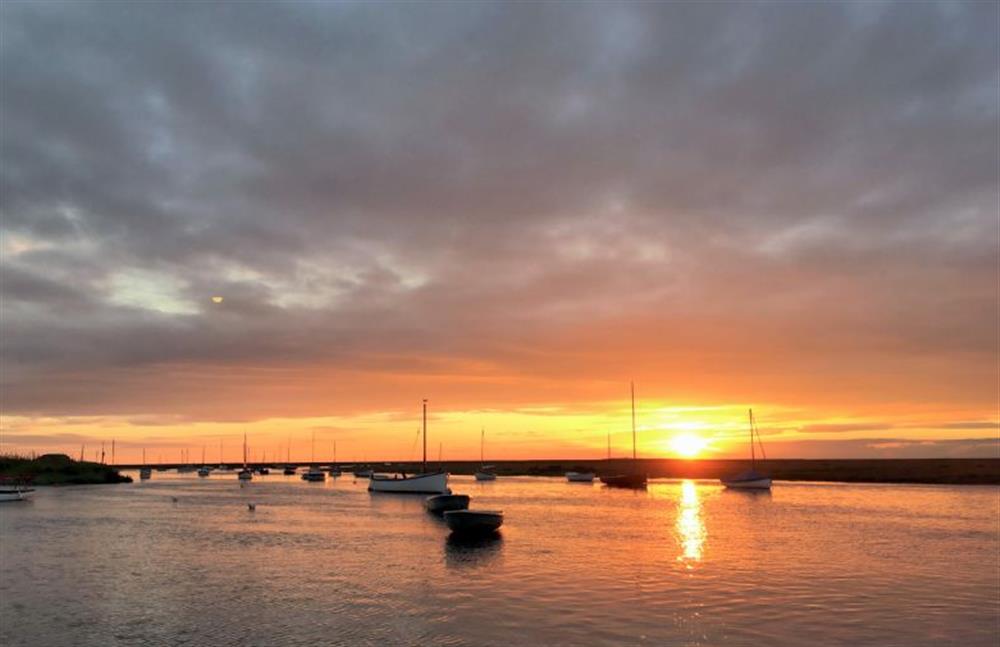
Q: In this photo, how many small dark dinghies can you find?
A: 2